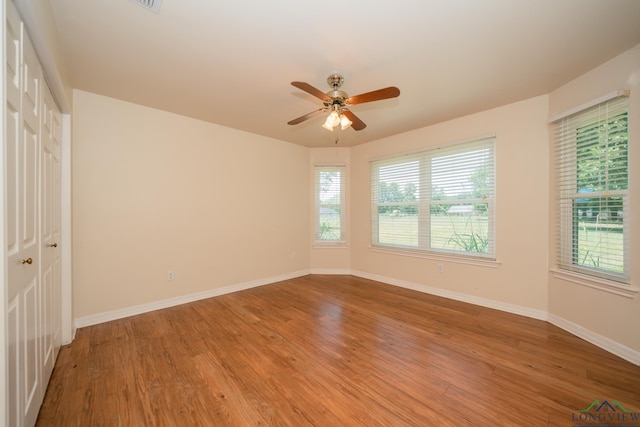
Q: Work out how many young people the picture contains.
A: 0